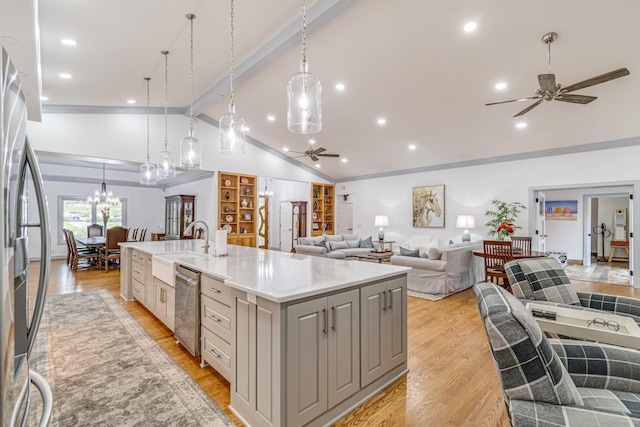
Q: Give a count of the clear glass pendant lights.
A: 5